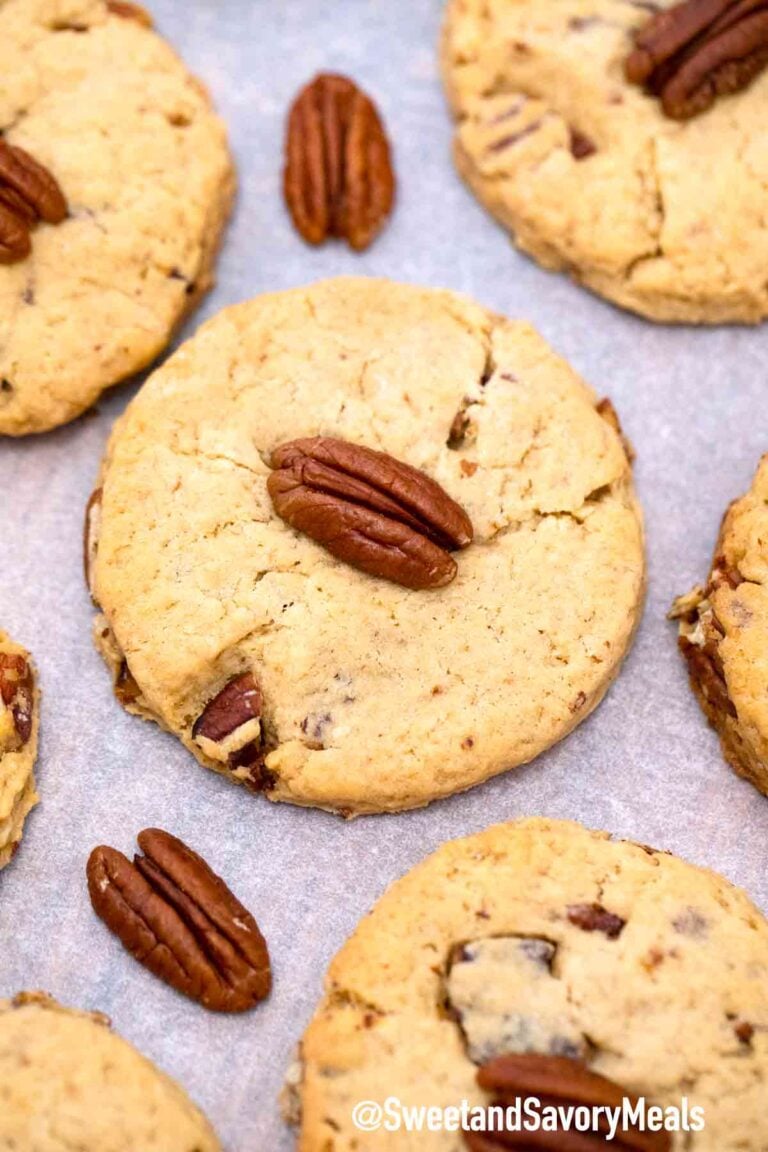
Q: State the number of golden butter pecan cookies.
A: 7